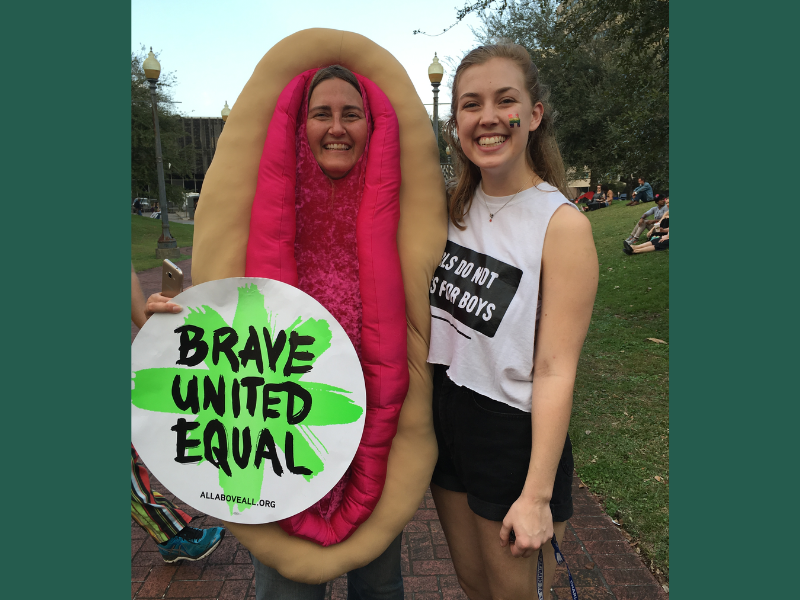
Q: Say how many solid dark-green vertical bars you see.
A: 2